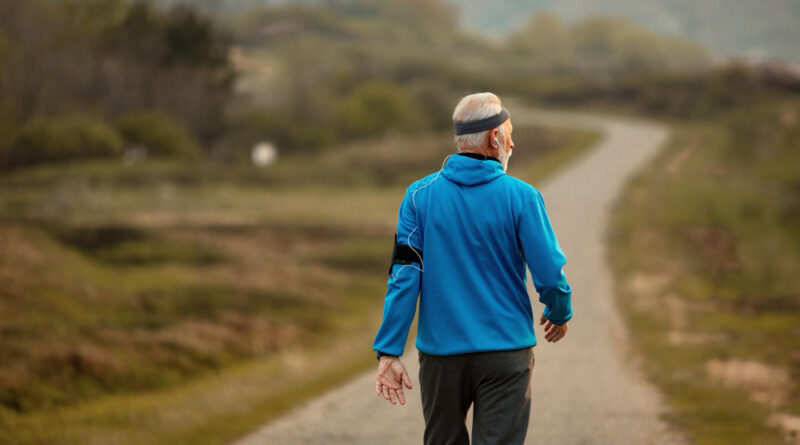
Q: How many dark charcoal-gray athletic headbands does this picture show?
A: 1